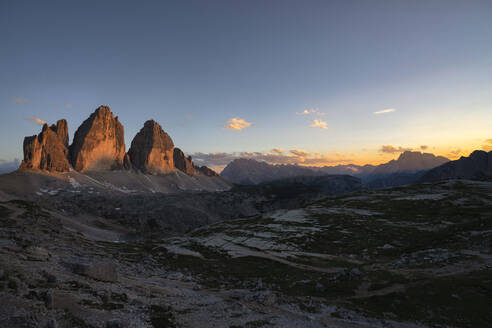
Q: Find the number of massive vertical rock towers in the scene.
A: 3